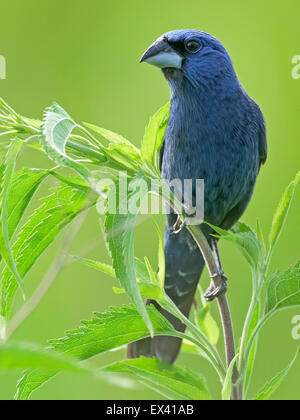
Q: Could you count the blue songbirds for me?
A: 1